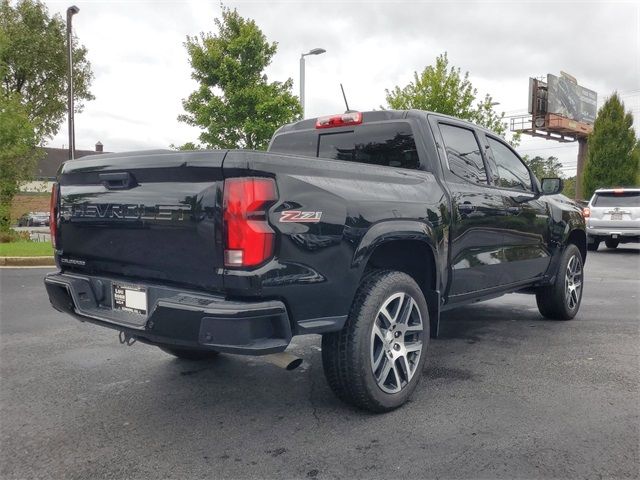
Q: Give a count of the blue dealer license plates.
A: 0